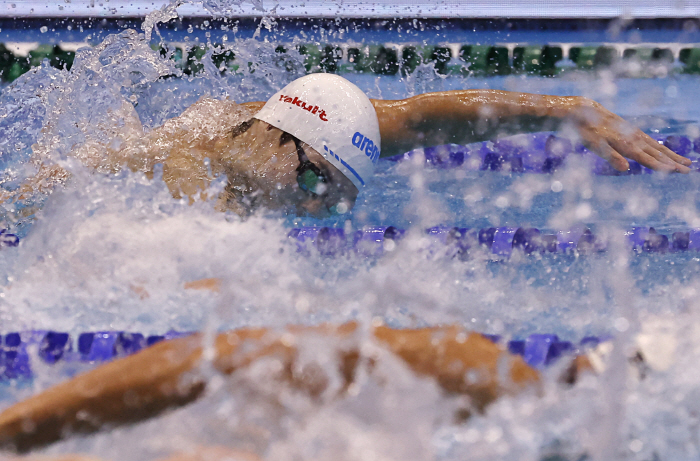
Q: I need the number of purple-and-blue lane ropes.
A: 3